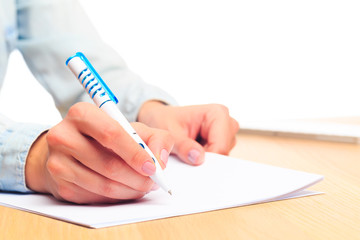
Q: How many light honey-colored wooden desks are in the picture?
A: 1